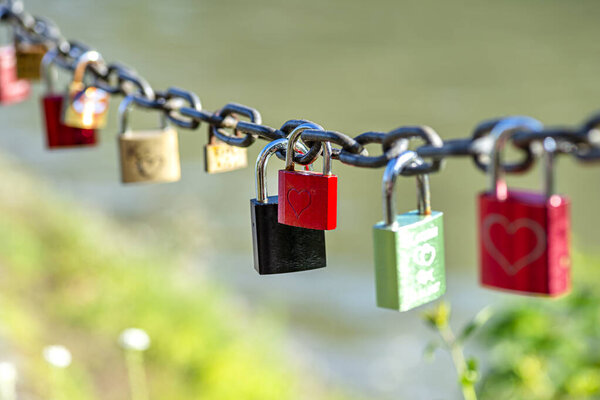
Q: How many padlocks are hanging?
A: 10